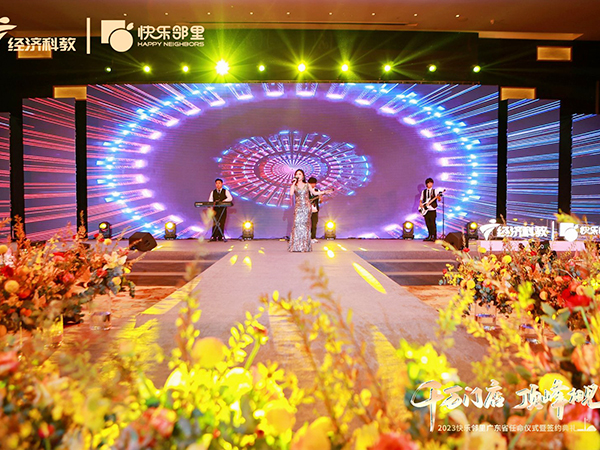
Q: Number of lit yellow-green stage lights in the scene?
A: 10